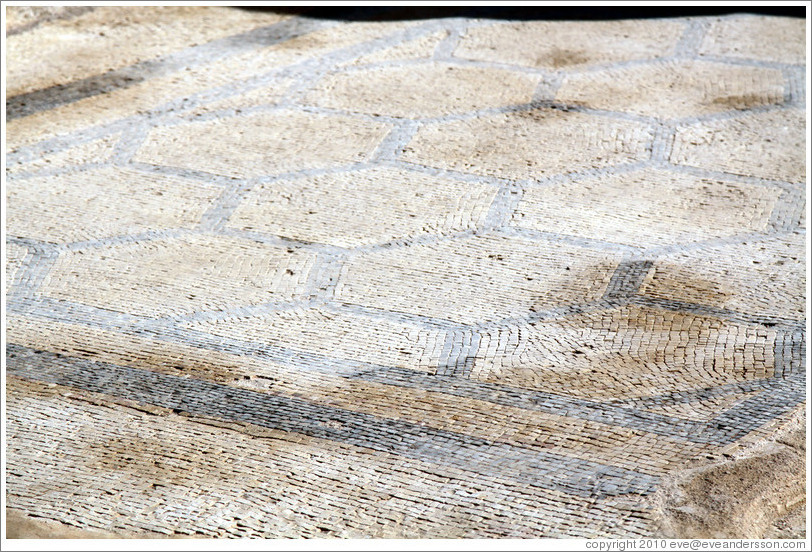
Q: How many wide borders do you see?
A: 2